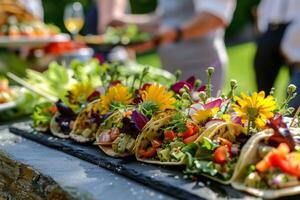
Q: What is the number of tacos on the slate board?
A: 7